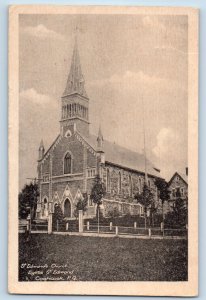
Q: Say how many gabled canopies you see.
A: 3